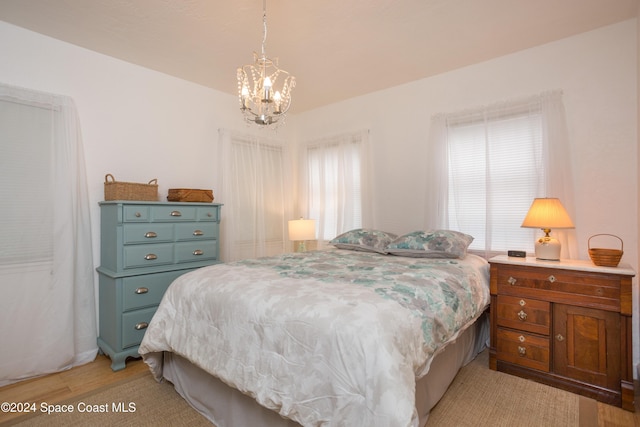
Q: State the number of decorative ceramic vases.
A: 0